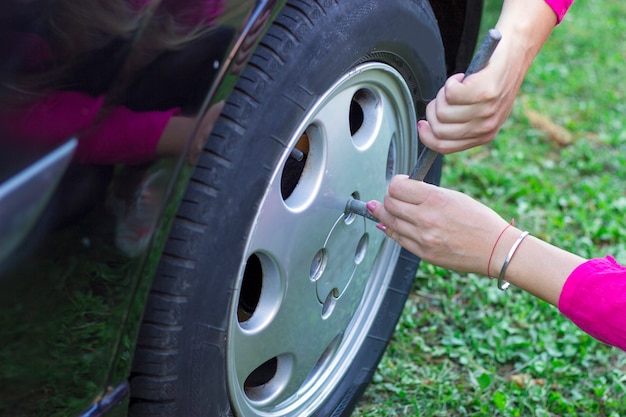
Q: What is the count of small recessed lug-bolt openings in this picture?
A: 4